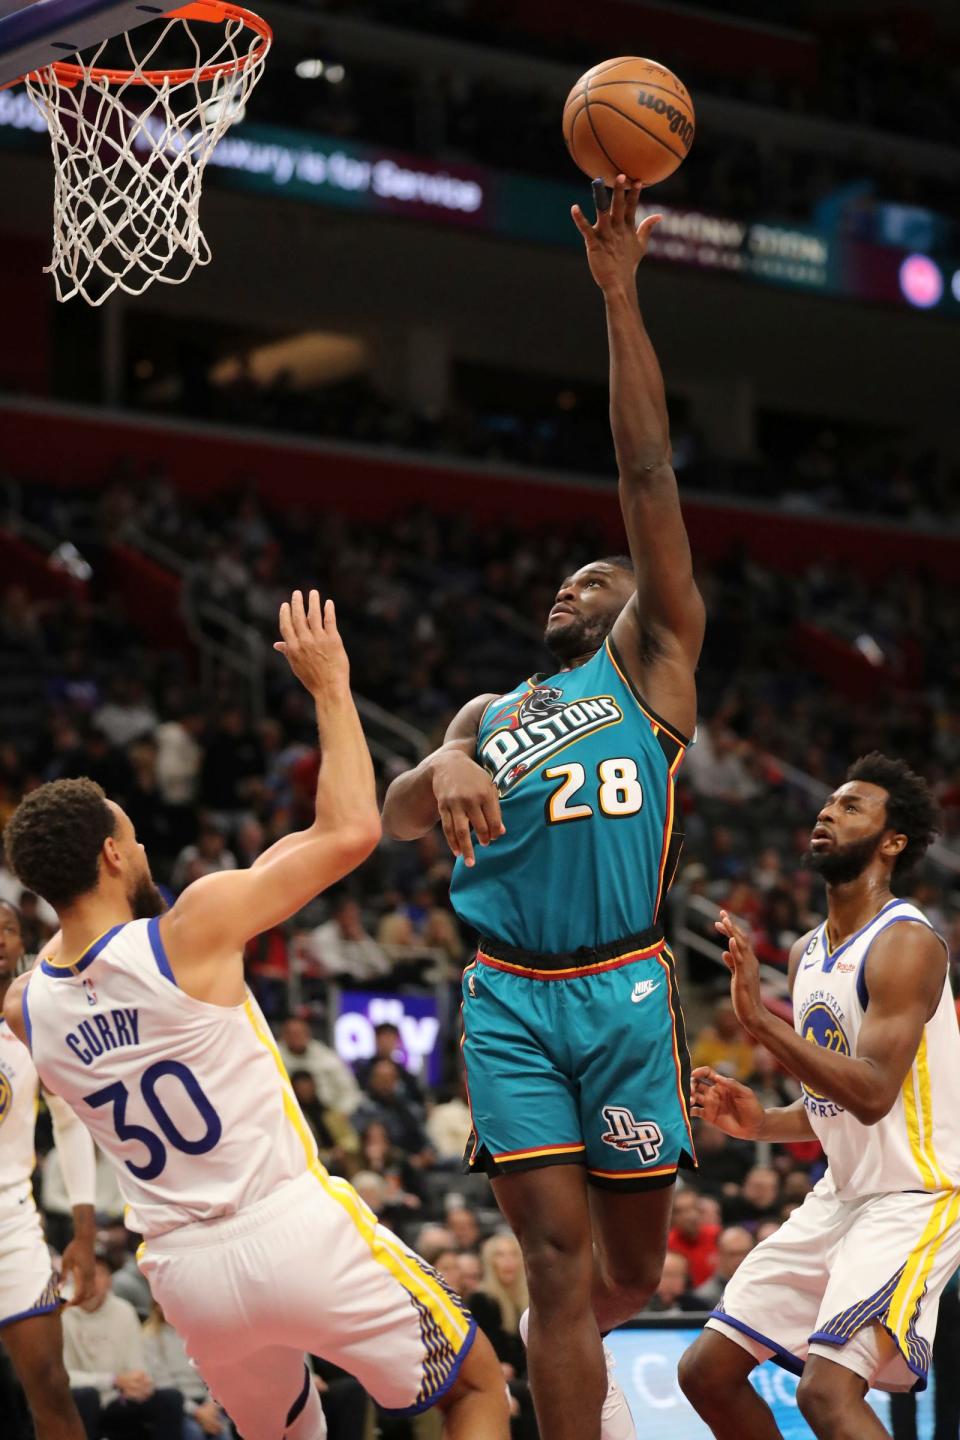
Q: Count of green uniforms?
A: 1